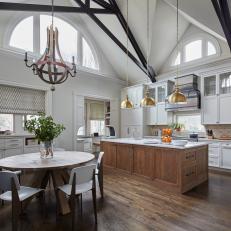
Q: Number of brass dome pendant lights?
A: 3